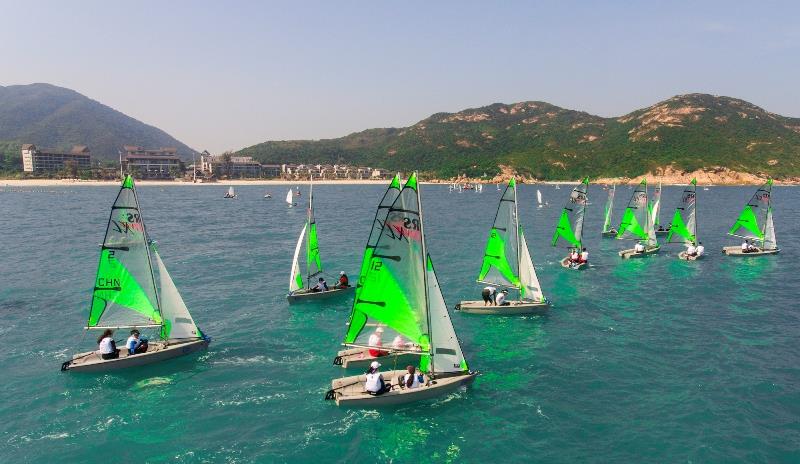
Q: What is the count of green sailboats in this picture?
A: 11